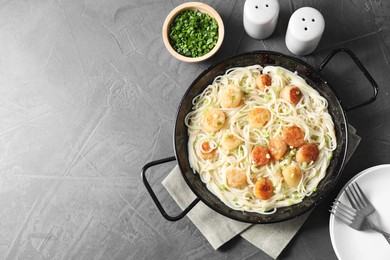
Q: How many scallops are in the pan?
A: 14